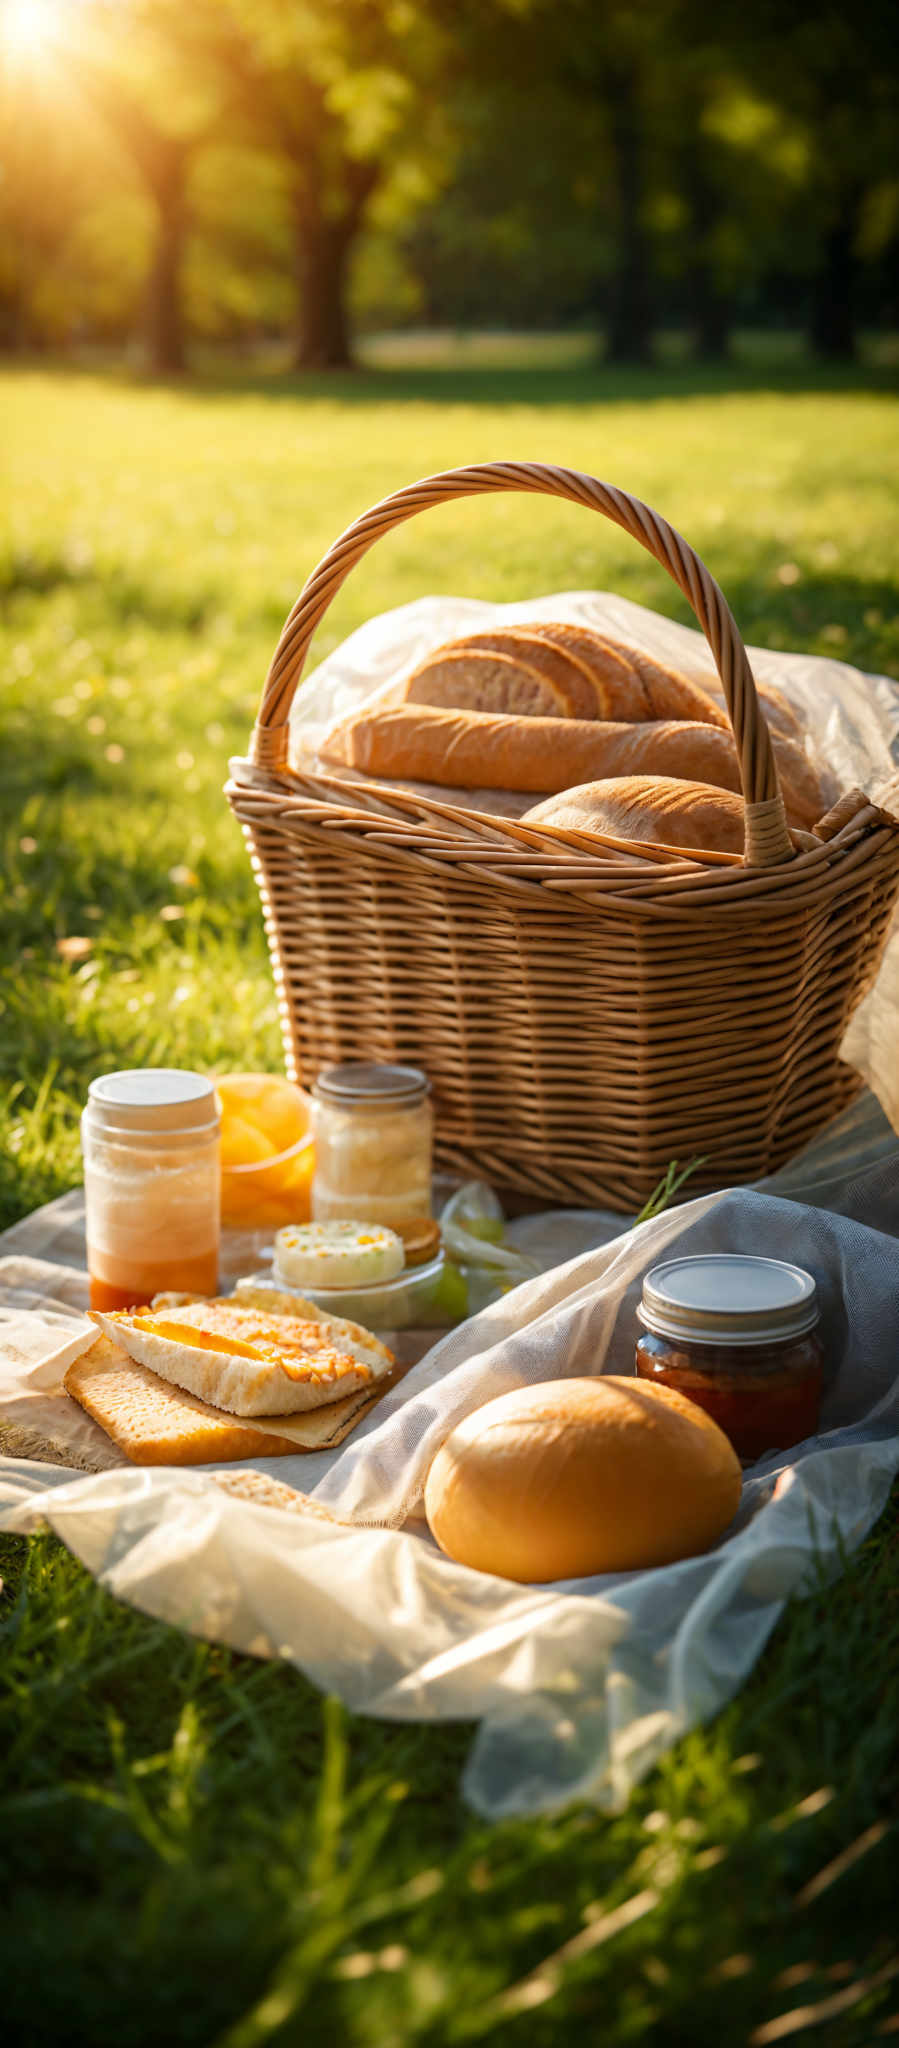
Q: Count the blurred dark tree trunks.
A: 5